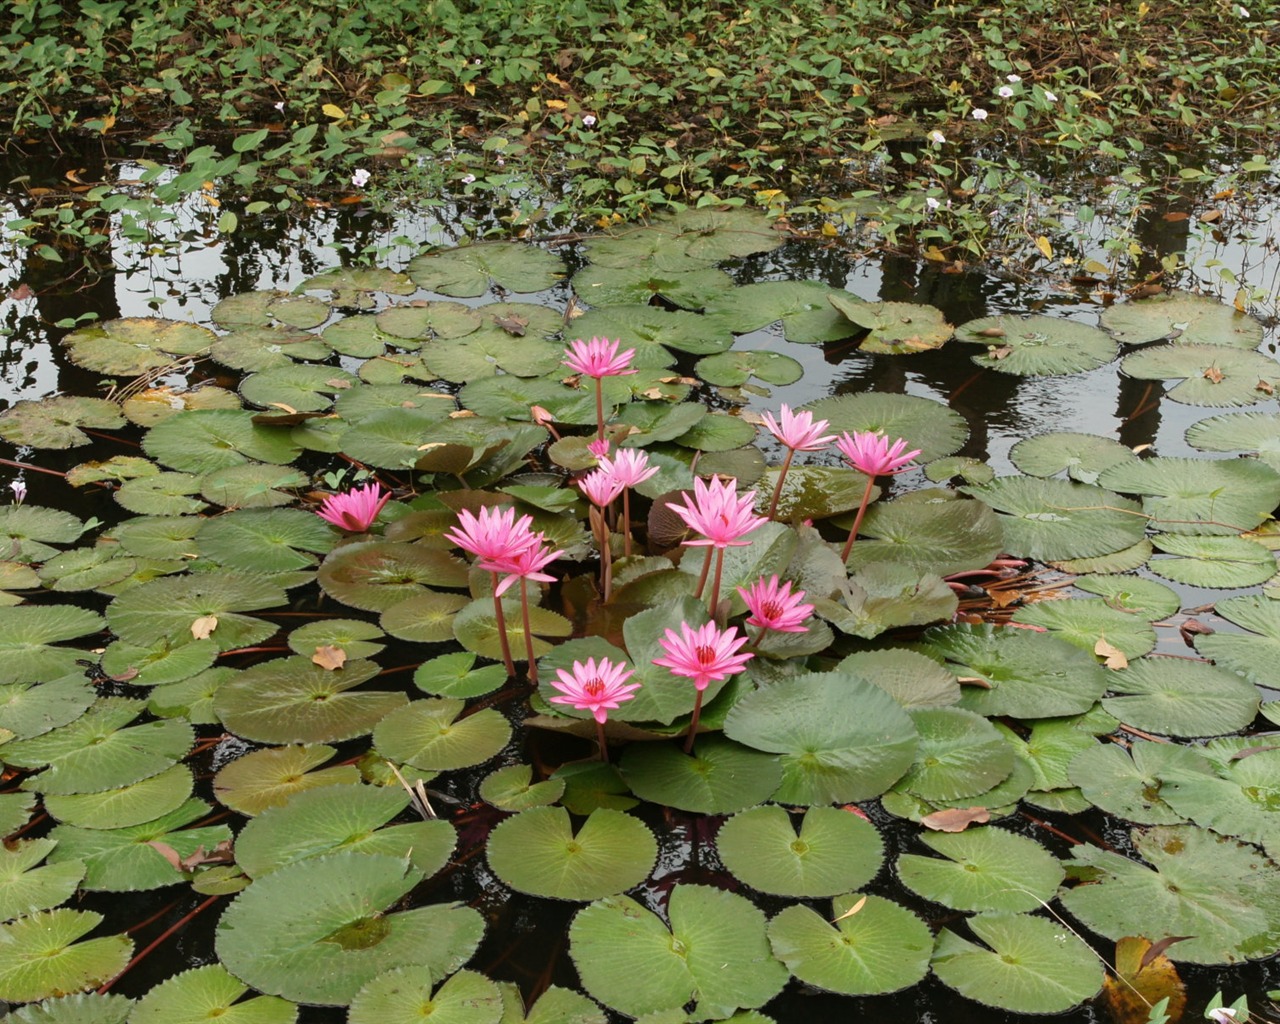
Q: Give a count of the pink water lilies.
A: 13